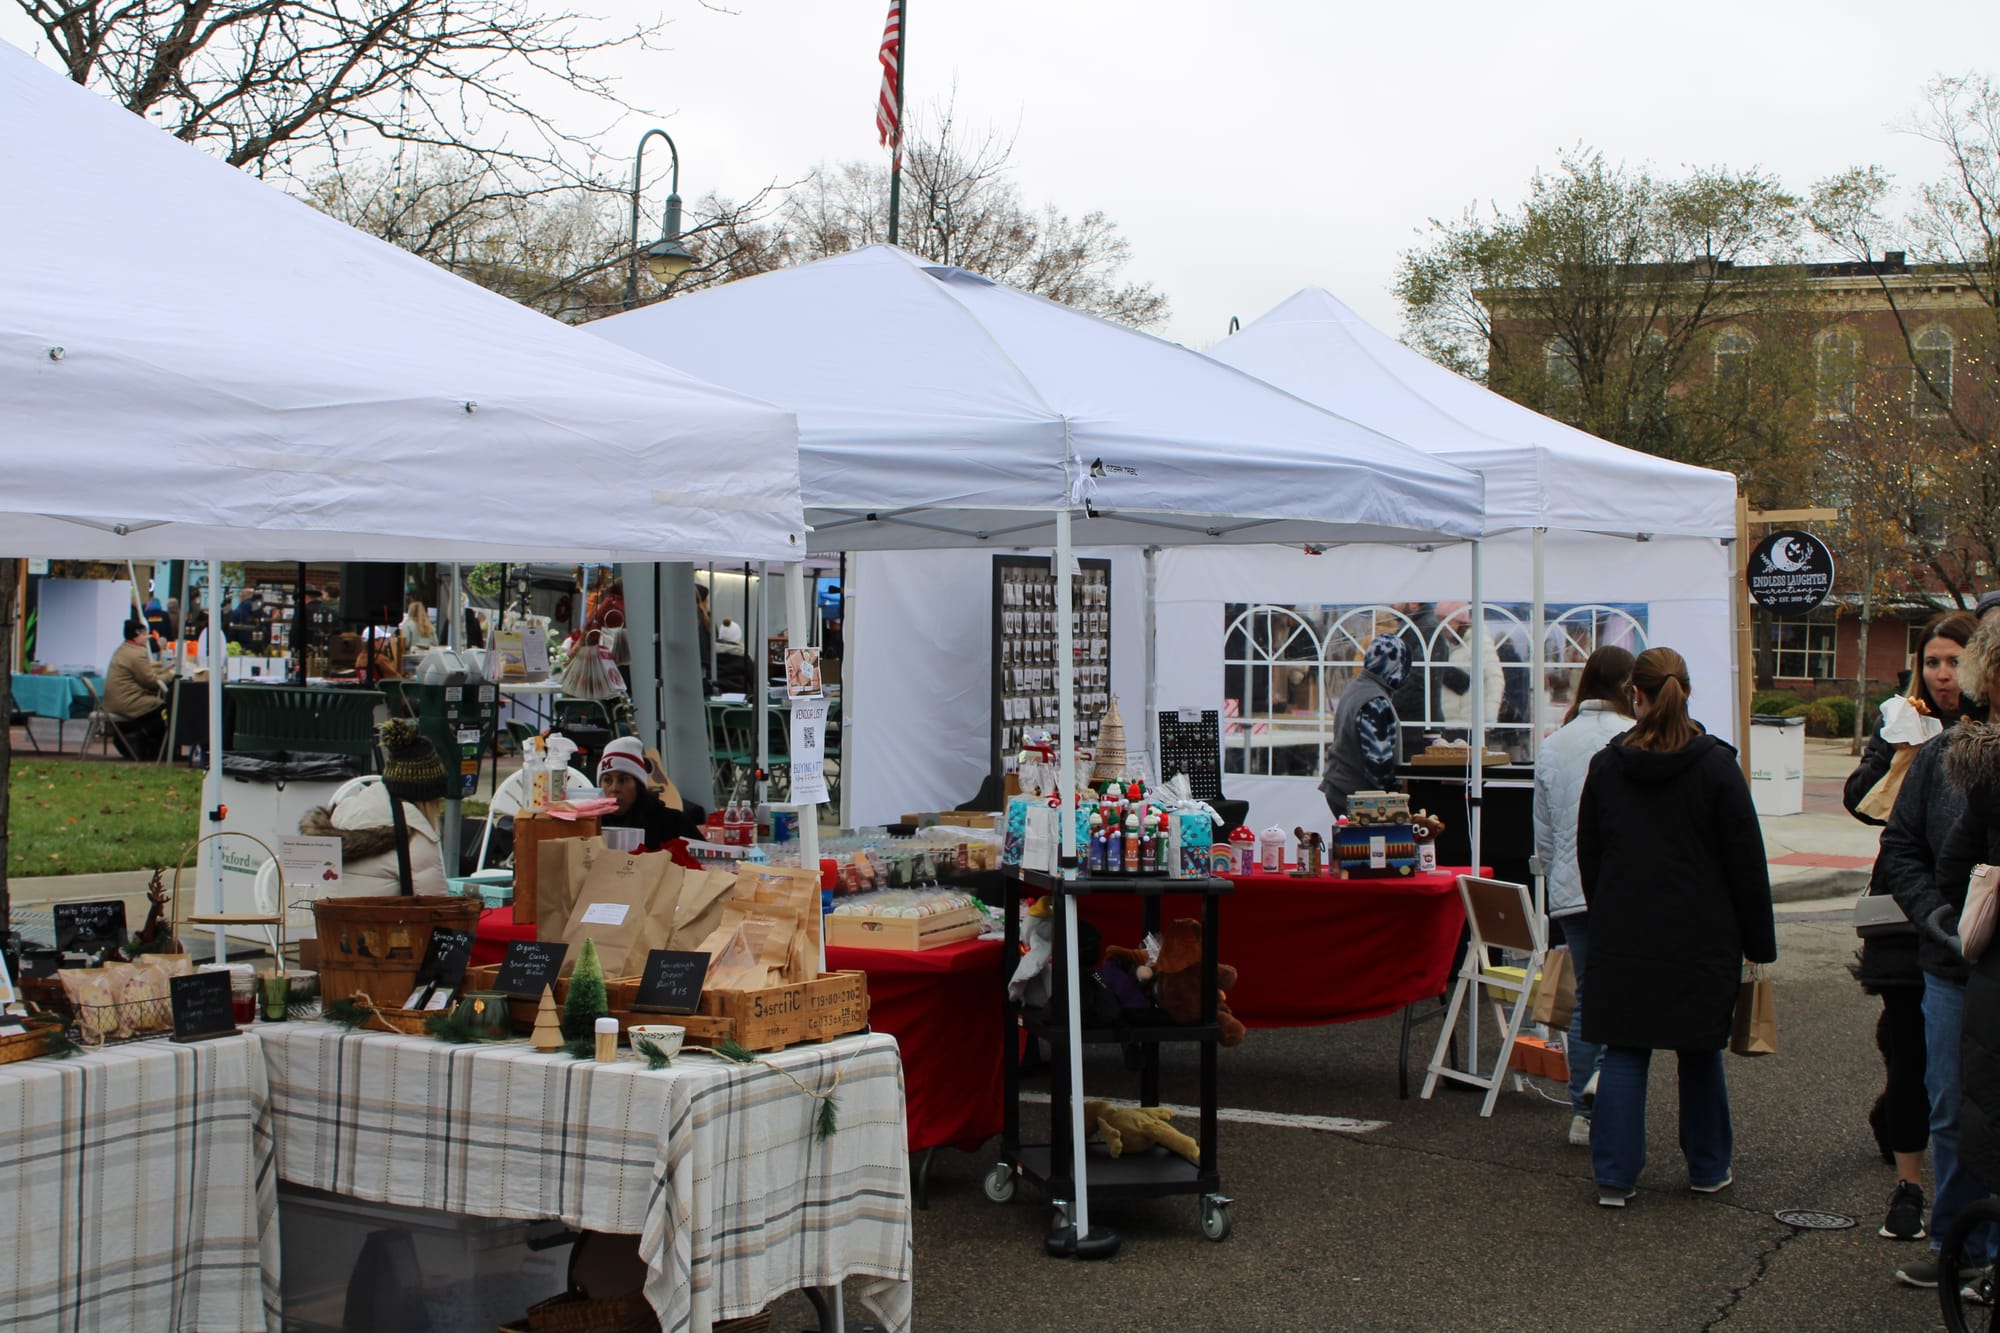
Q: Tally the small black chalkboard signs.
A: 5